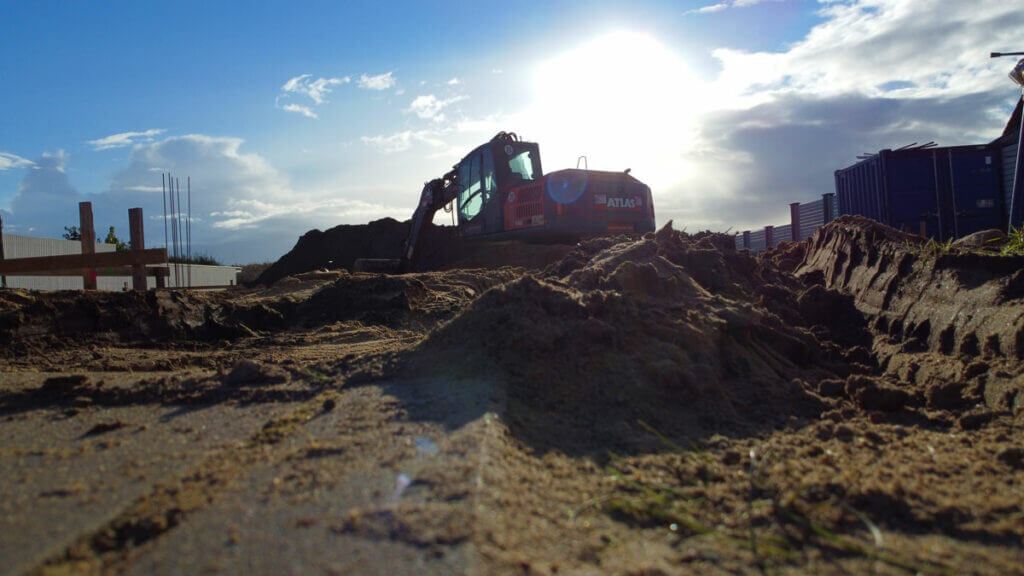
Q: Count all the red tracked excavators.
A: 1